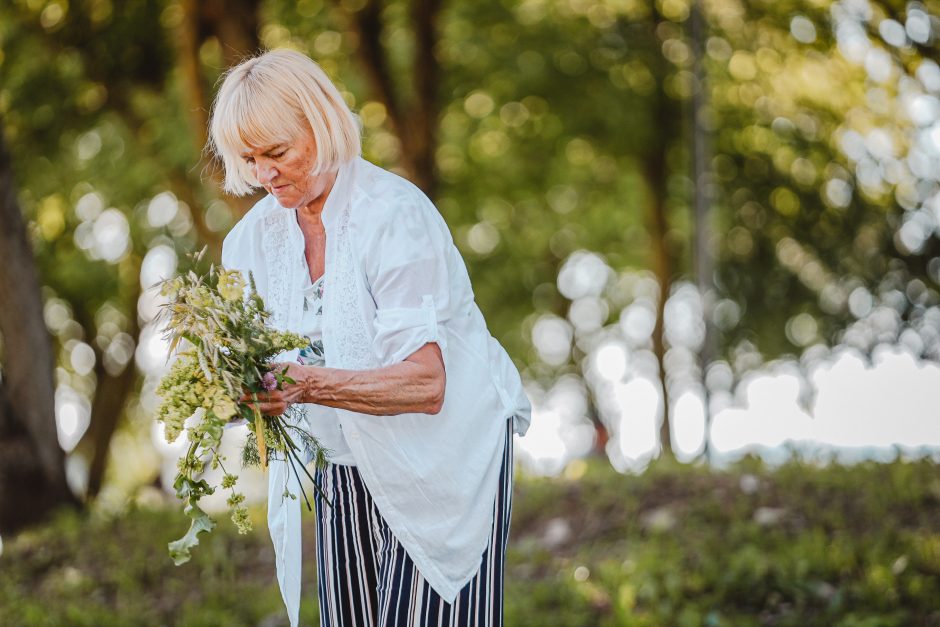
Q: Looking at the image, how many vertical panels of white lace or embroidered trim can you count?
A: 2